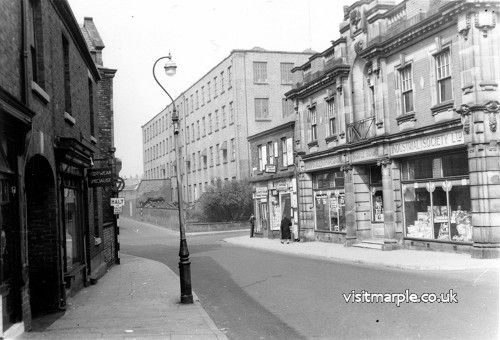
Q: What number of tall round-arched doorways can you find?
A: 1